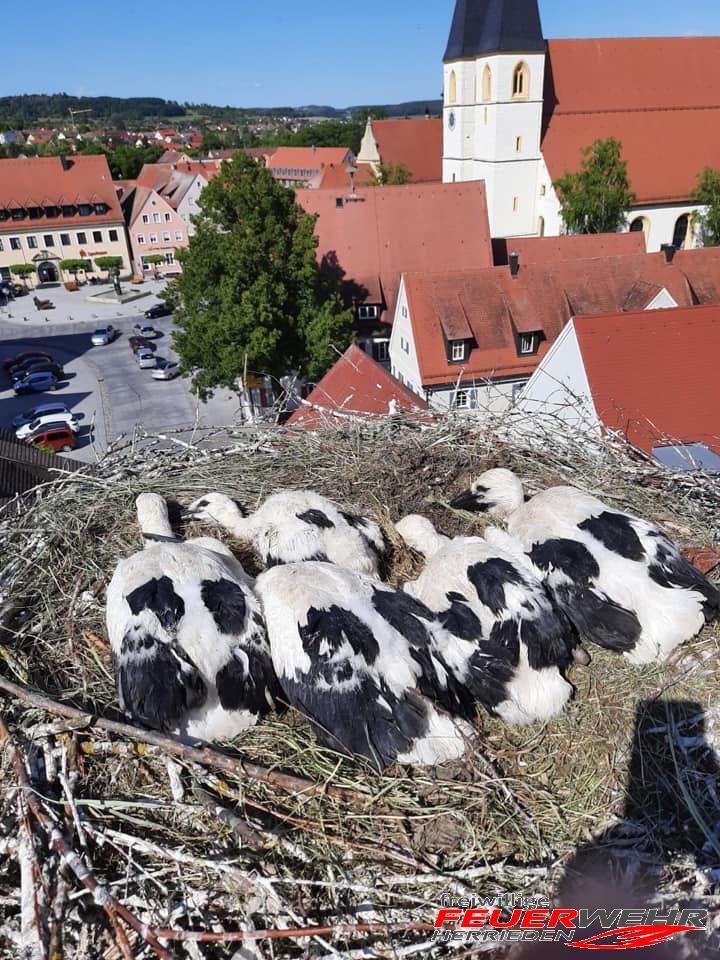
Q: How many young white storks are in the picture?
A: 5